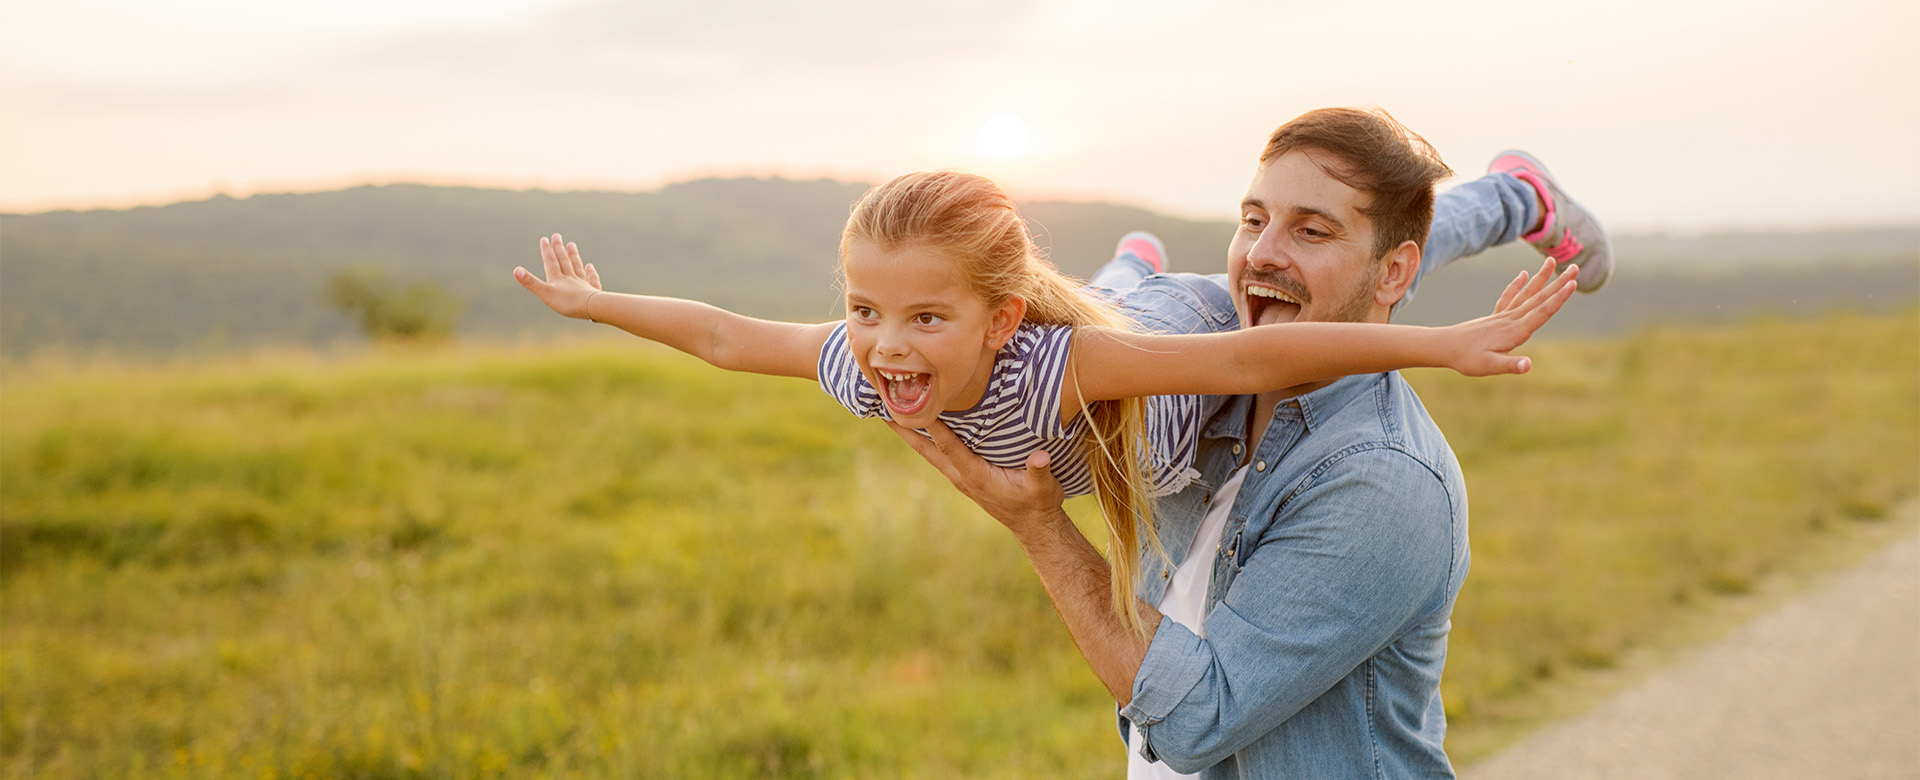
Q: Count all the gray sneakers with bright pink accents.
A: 2